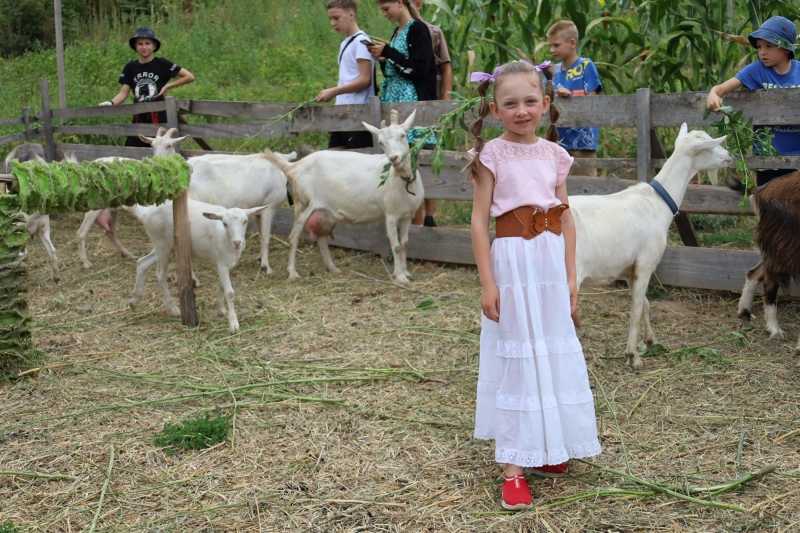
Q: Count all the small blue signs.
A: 0